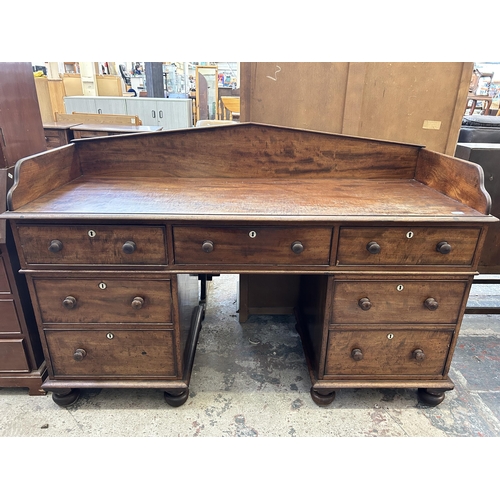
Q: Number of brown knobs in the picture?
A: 13